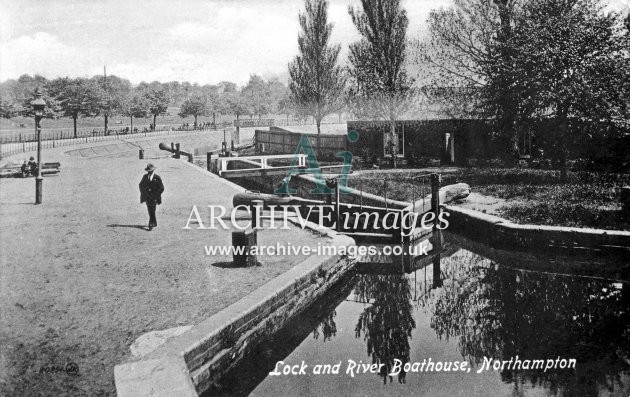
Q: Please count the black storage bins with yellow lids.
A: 0